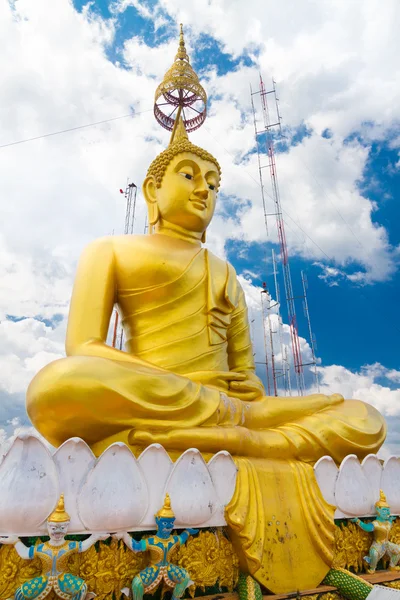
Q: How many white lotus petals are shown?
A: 10